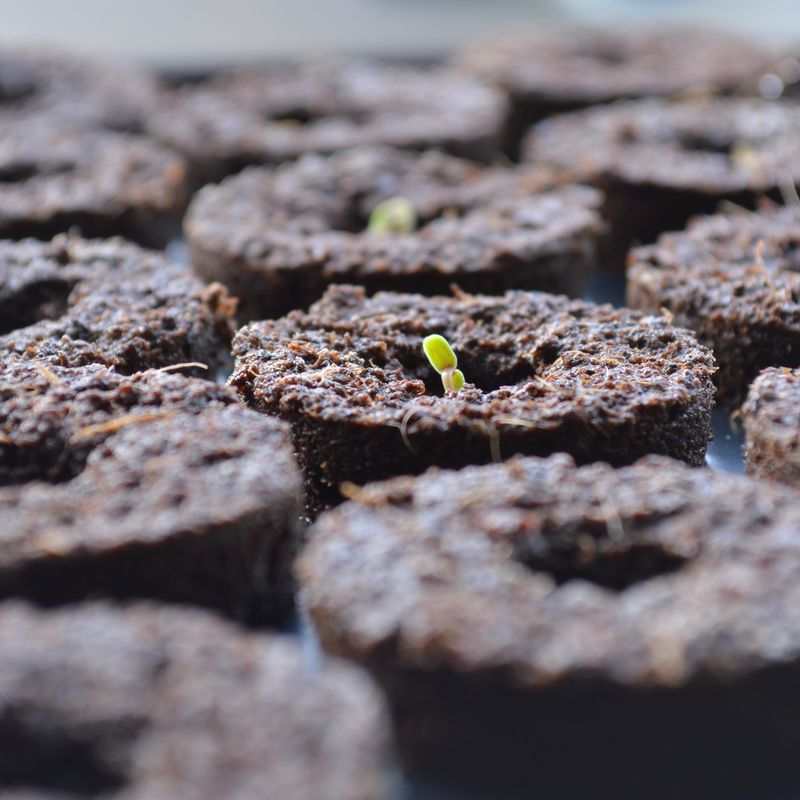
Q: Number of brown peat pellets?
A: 13